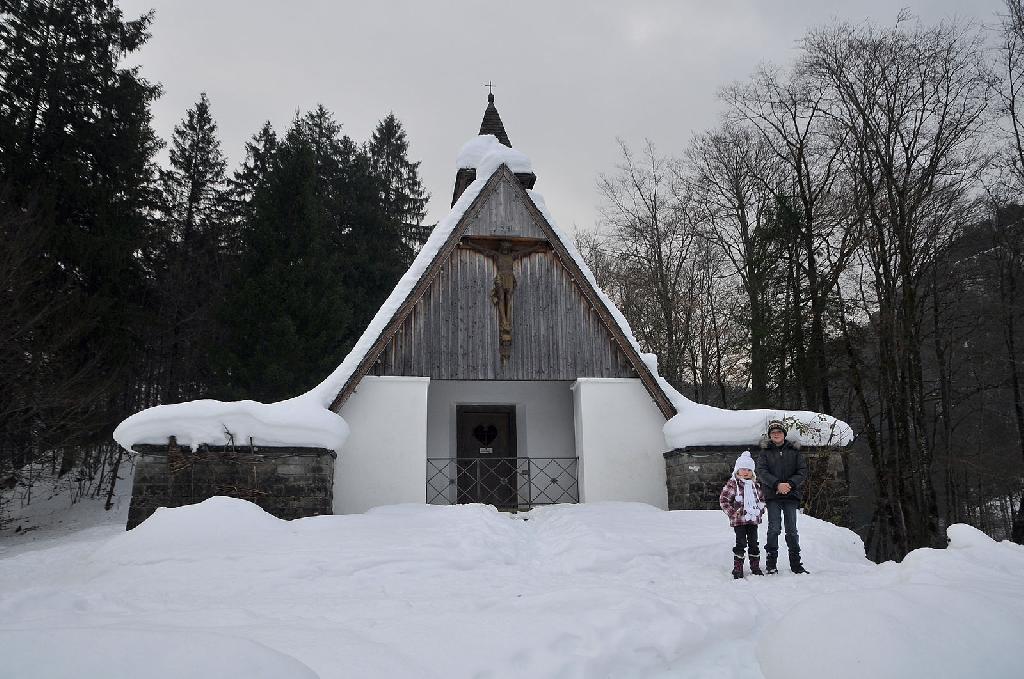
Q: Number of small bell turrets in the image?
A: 1